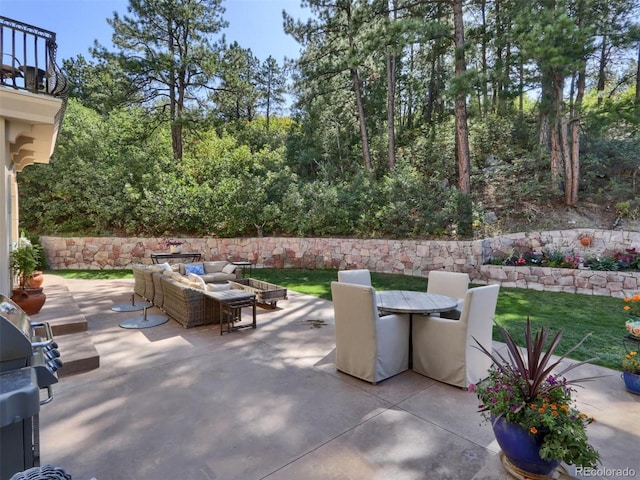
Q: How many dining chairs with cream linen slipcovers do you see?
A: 4